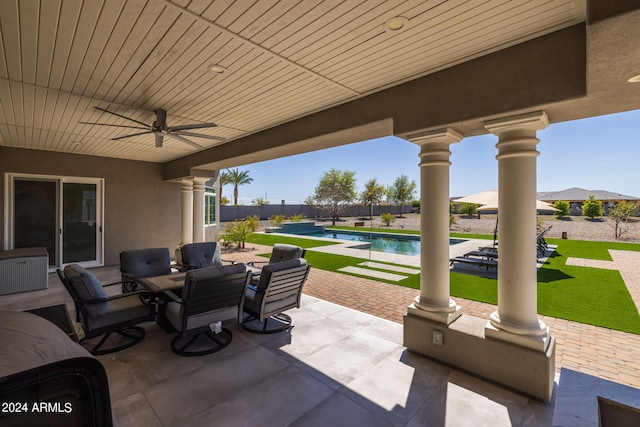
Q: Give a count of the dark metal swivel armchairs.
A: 6